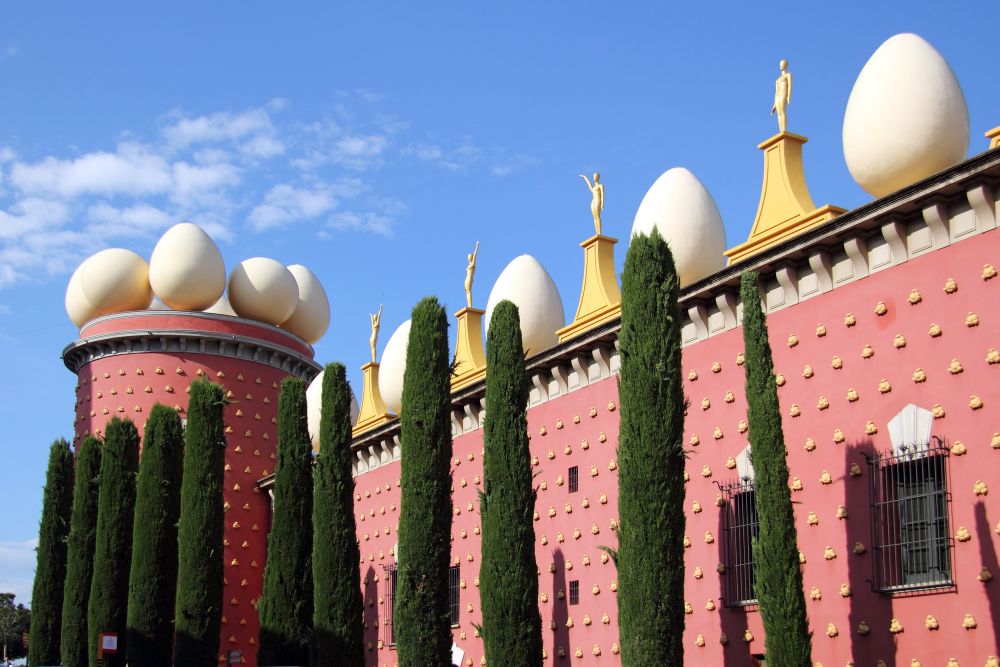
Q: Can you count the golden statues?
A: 4